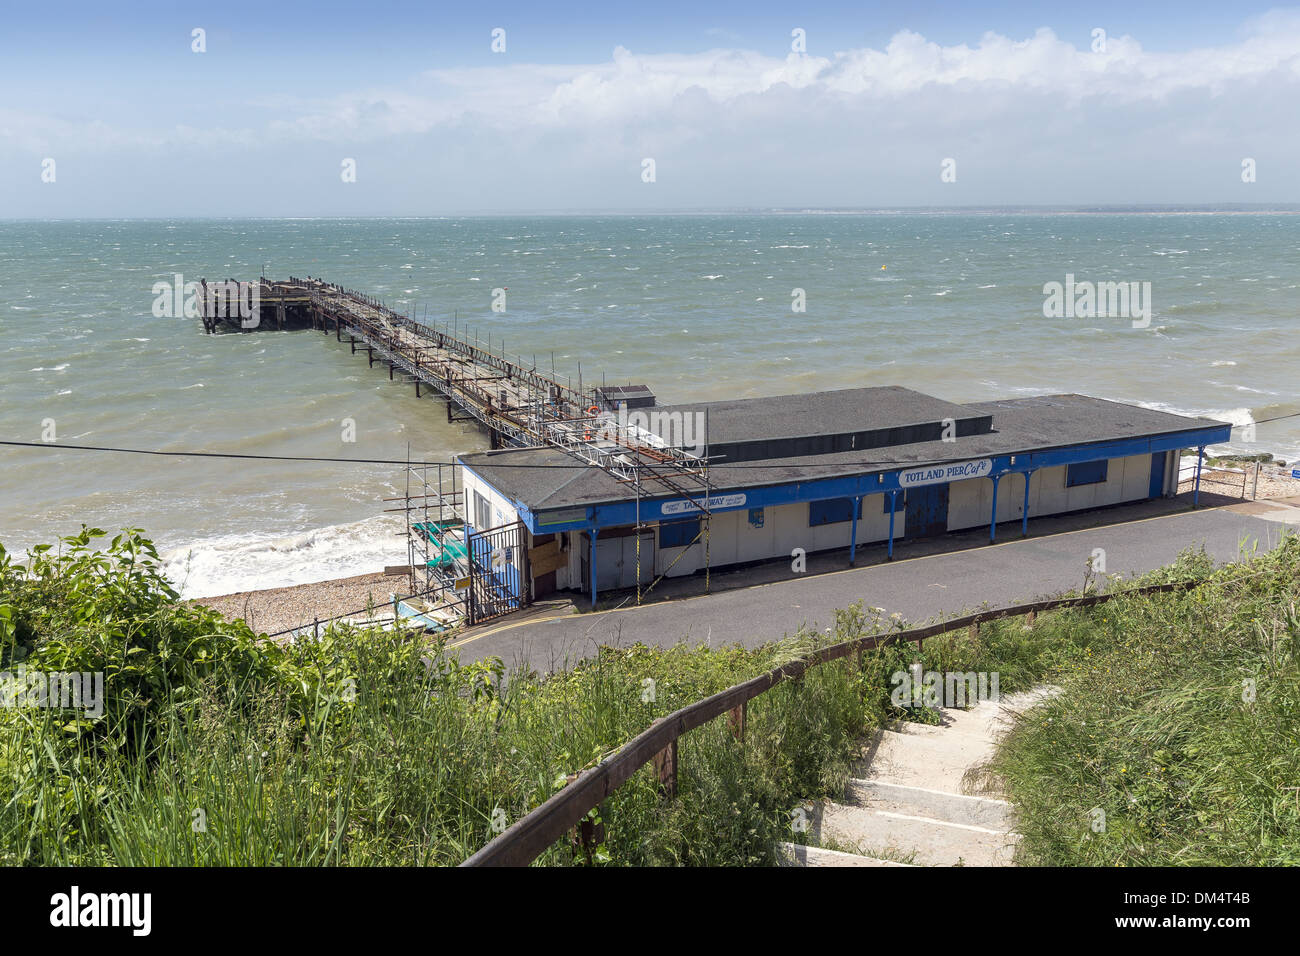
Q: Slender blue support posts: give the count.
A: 6